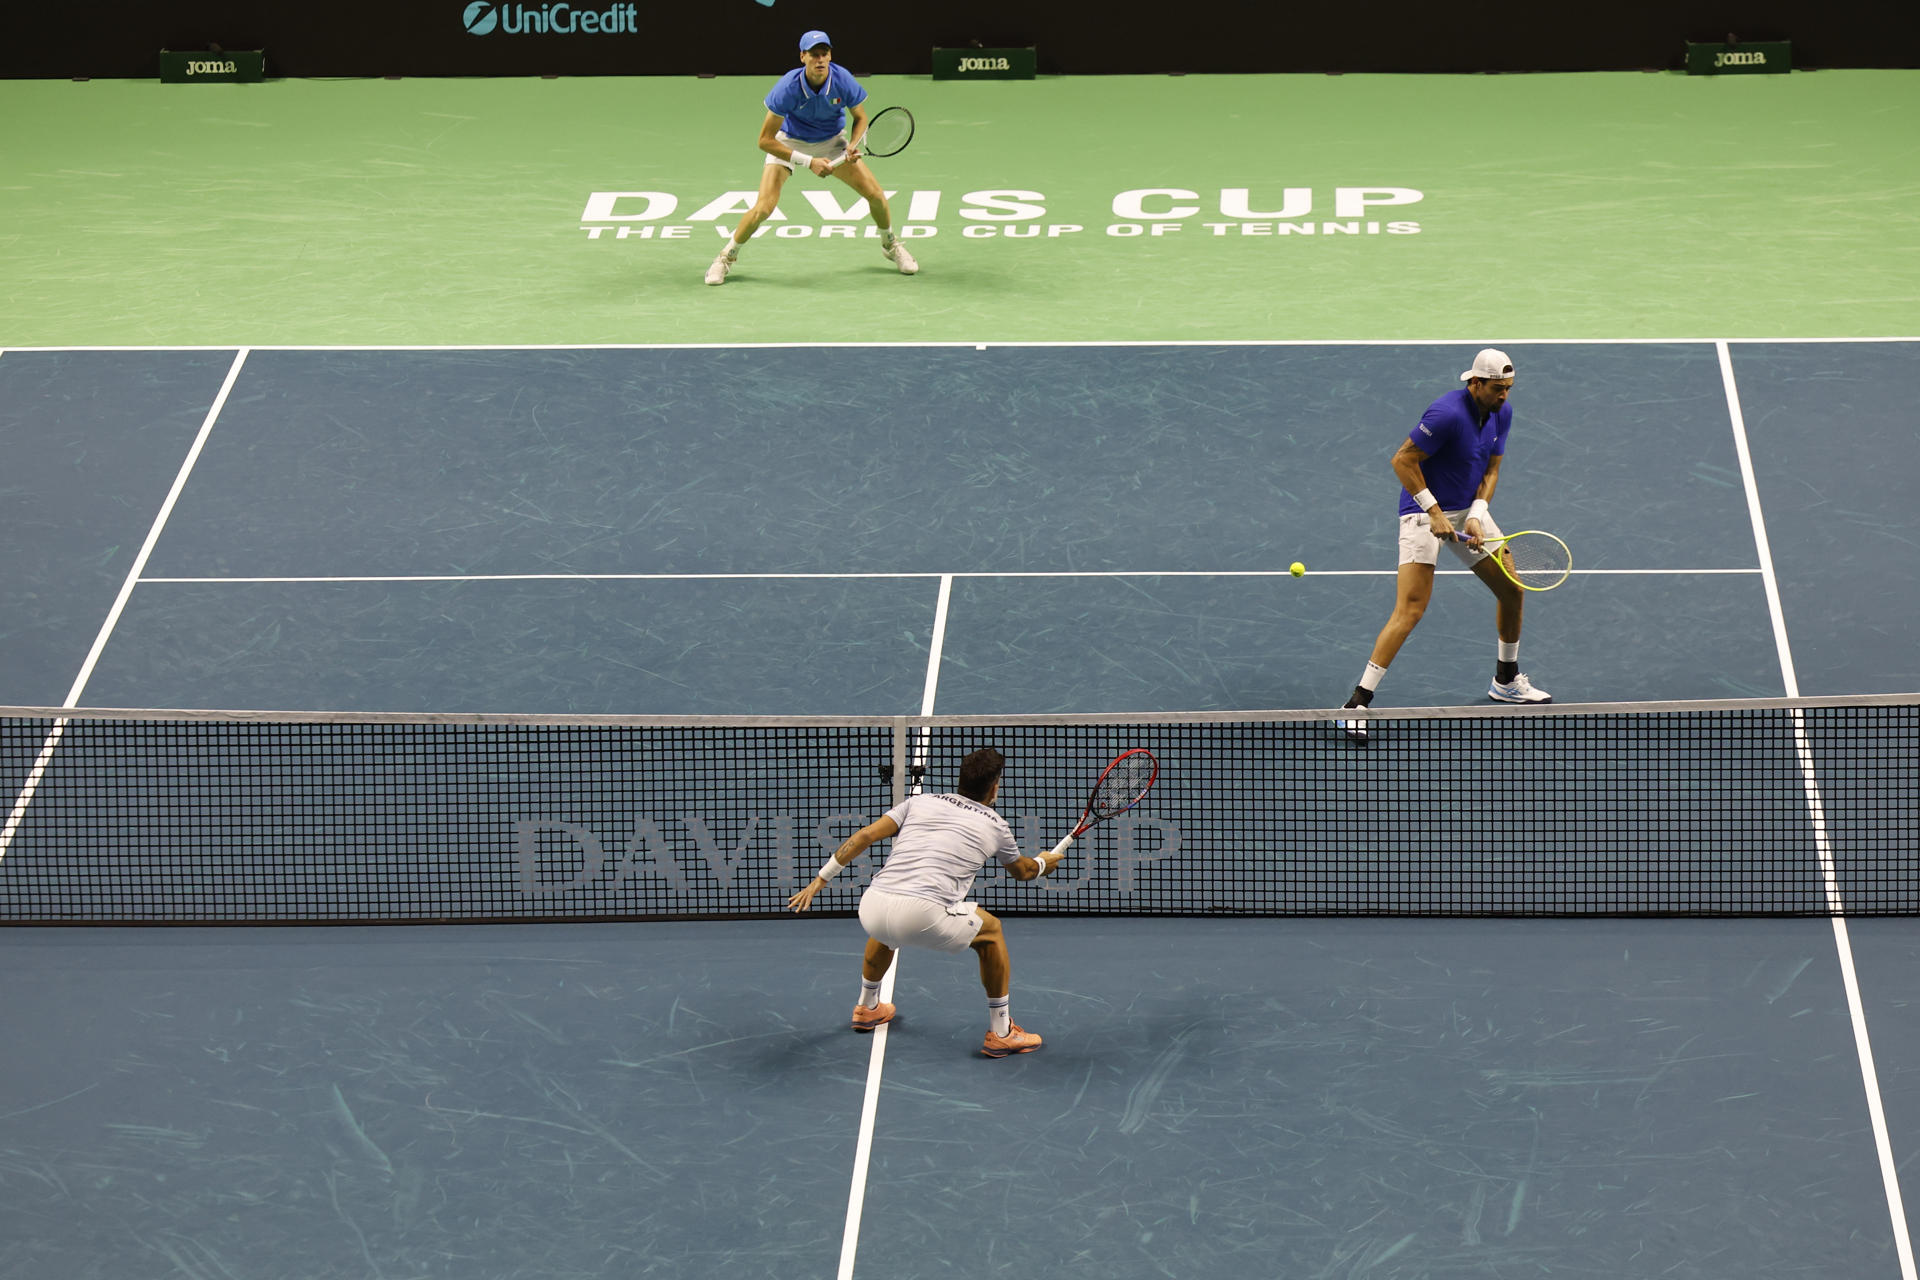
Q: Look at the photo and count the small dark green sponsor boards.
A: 3